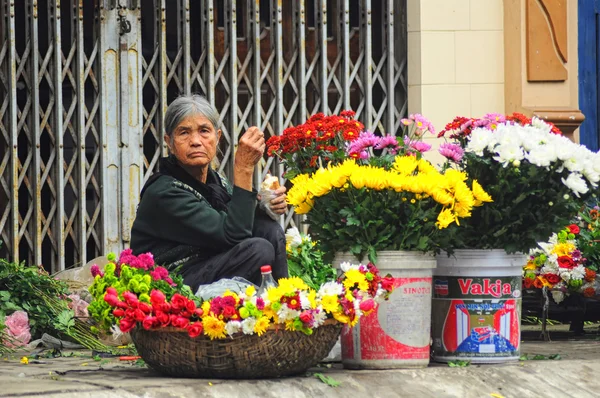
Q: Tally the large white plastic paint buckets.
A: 2